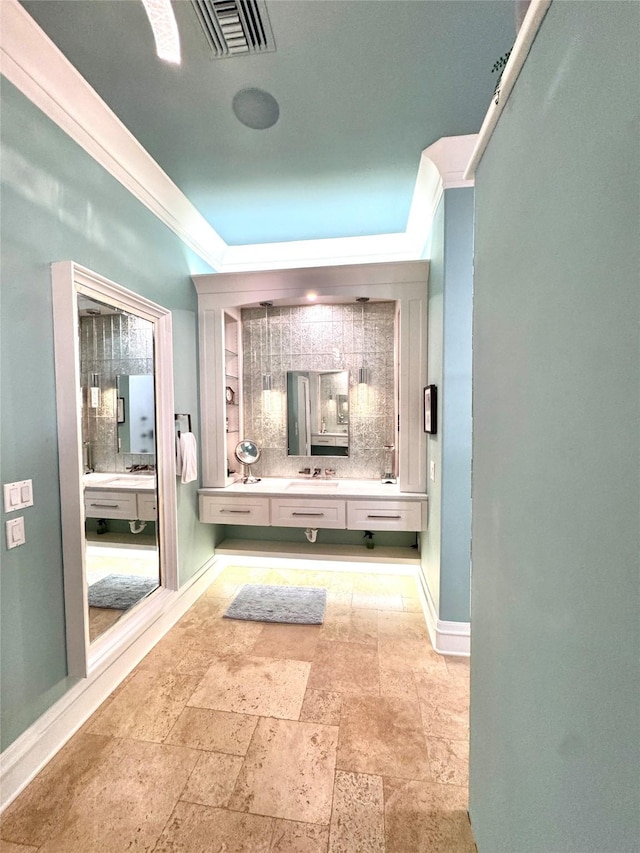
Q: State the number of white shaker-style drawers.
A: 3